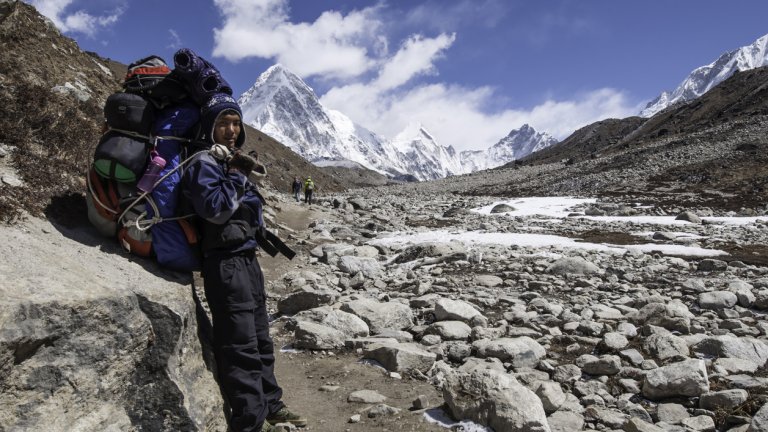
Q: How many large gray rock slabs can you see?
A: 1